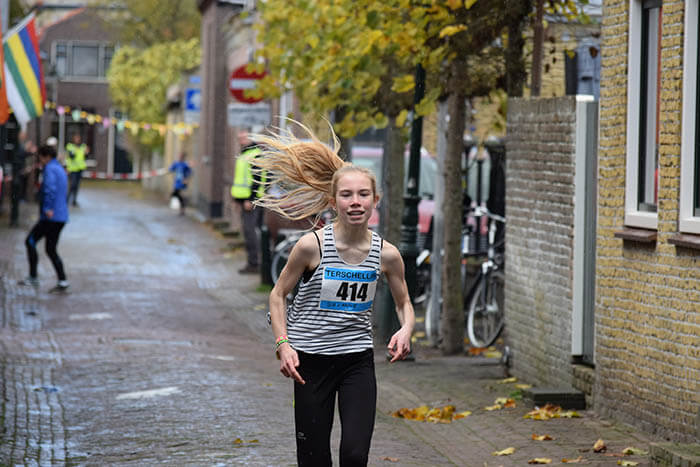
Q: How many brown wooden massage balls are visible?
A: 0